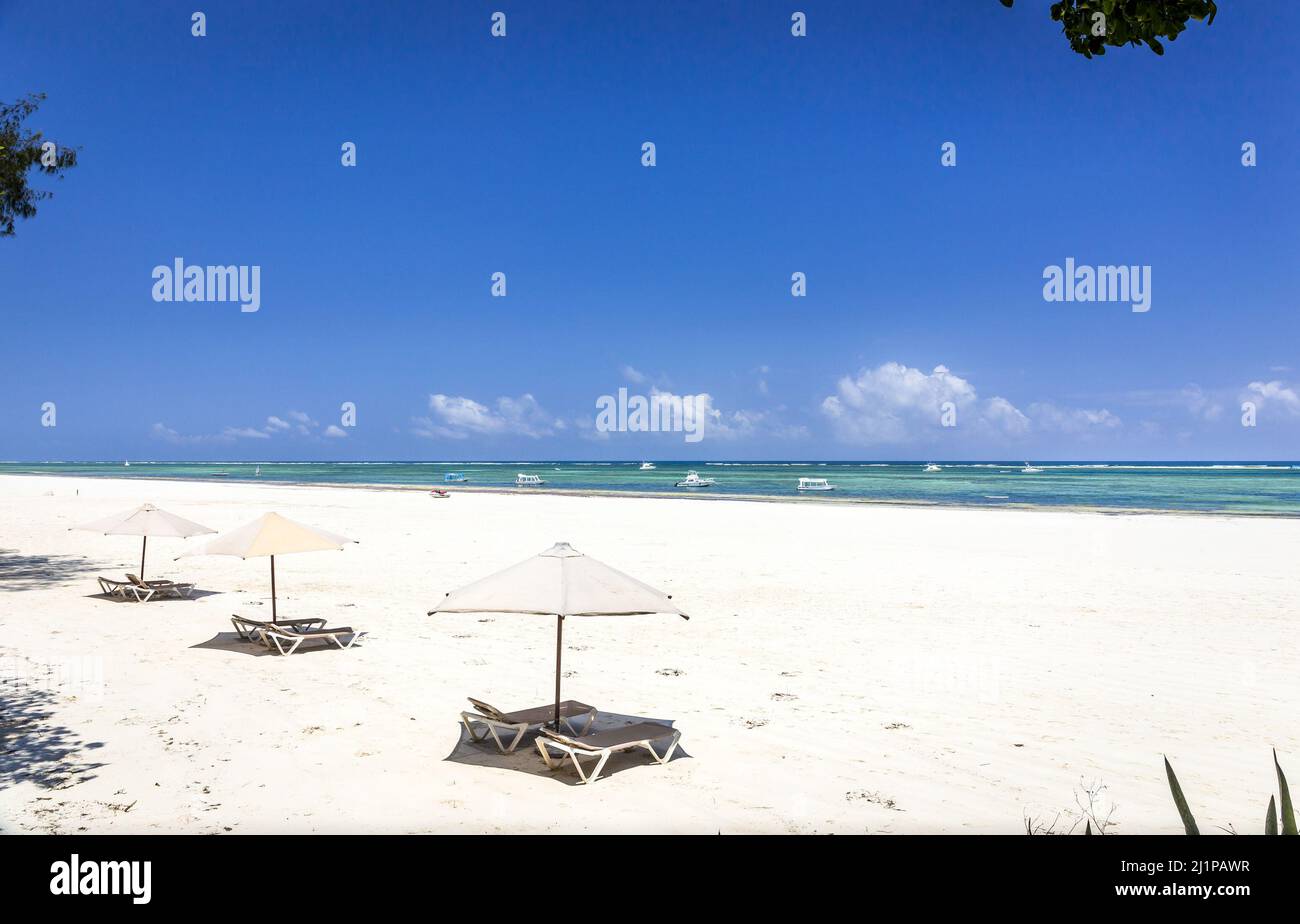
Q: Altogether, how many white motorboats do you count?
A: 6